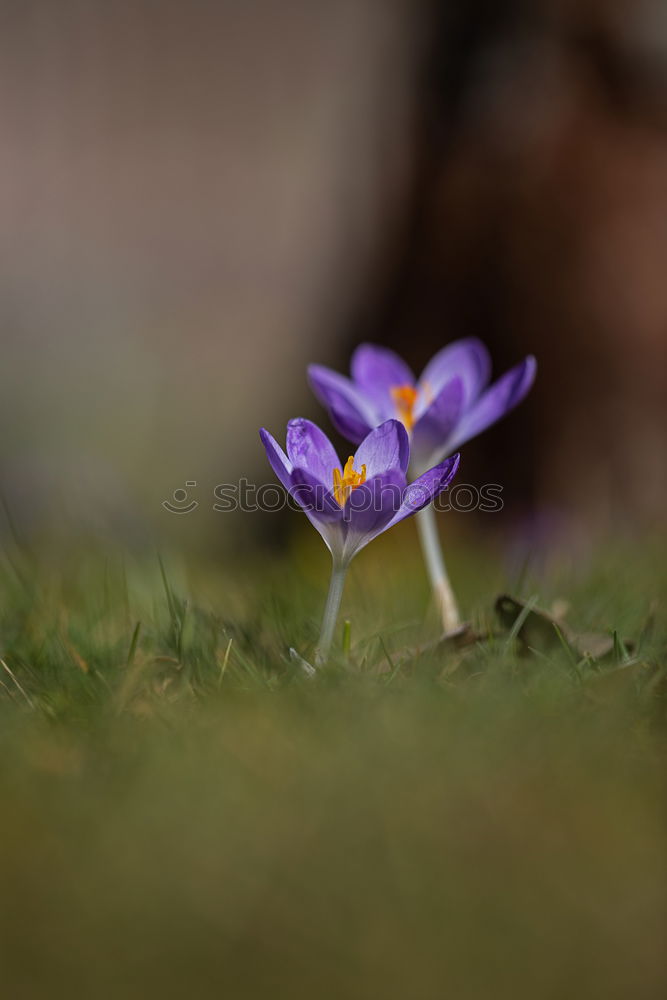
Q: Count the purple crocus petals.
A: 12